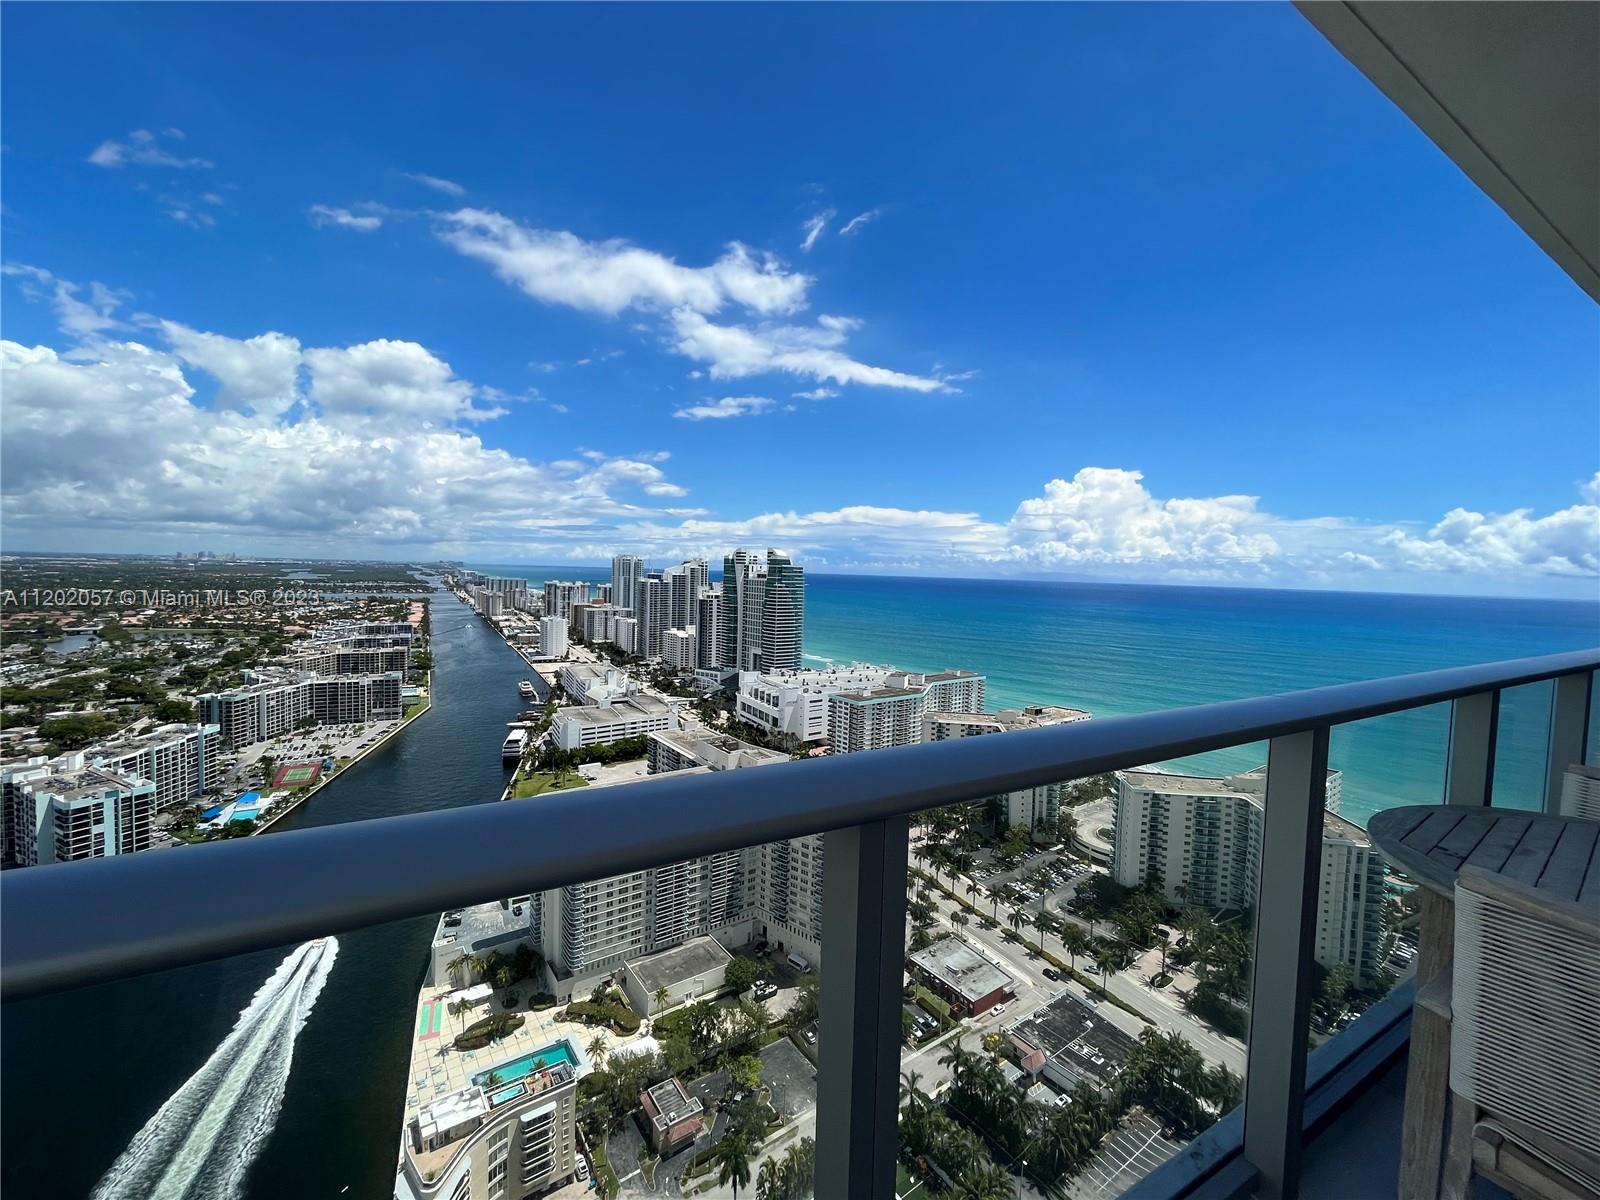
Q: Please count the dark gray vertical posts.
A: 4